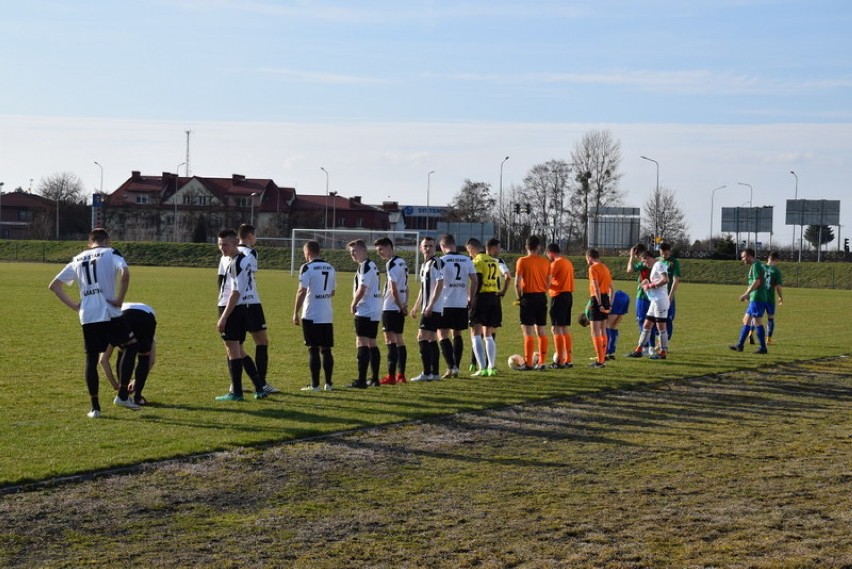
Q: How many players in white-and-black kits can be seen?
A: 10